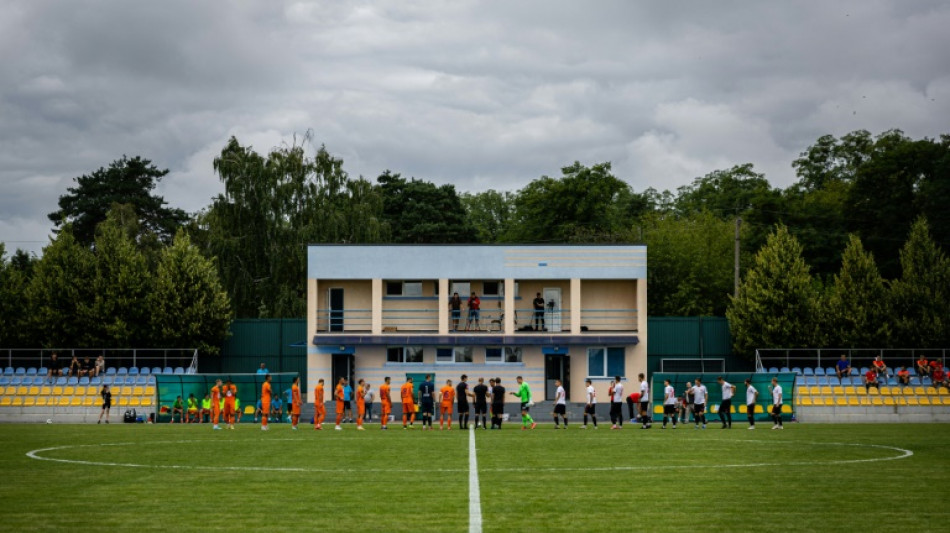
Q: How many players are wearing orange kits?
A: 10